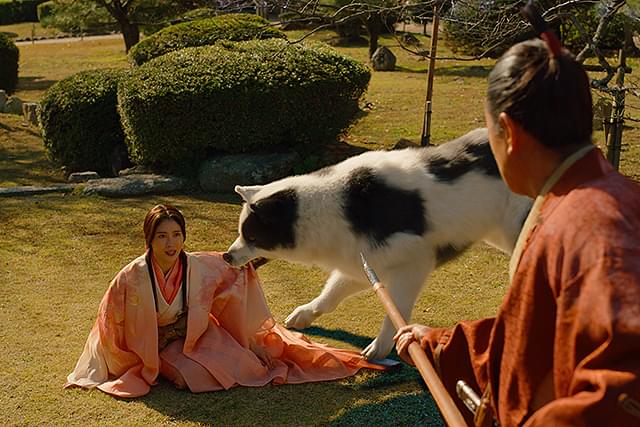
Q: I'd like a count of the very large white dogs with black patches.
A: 1